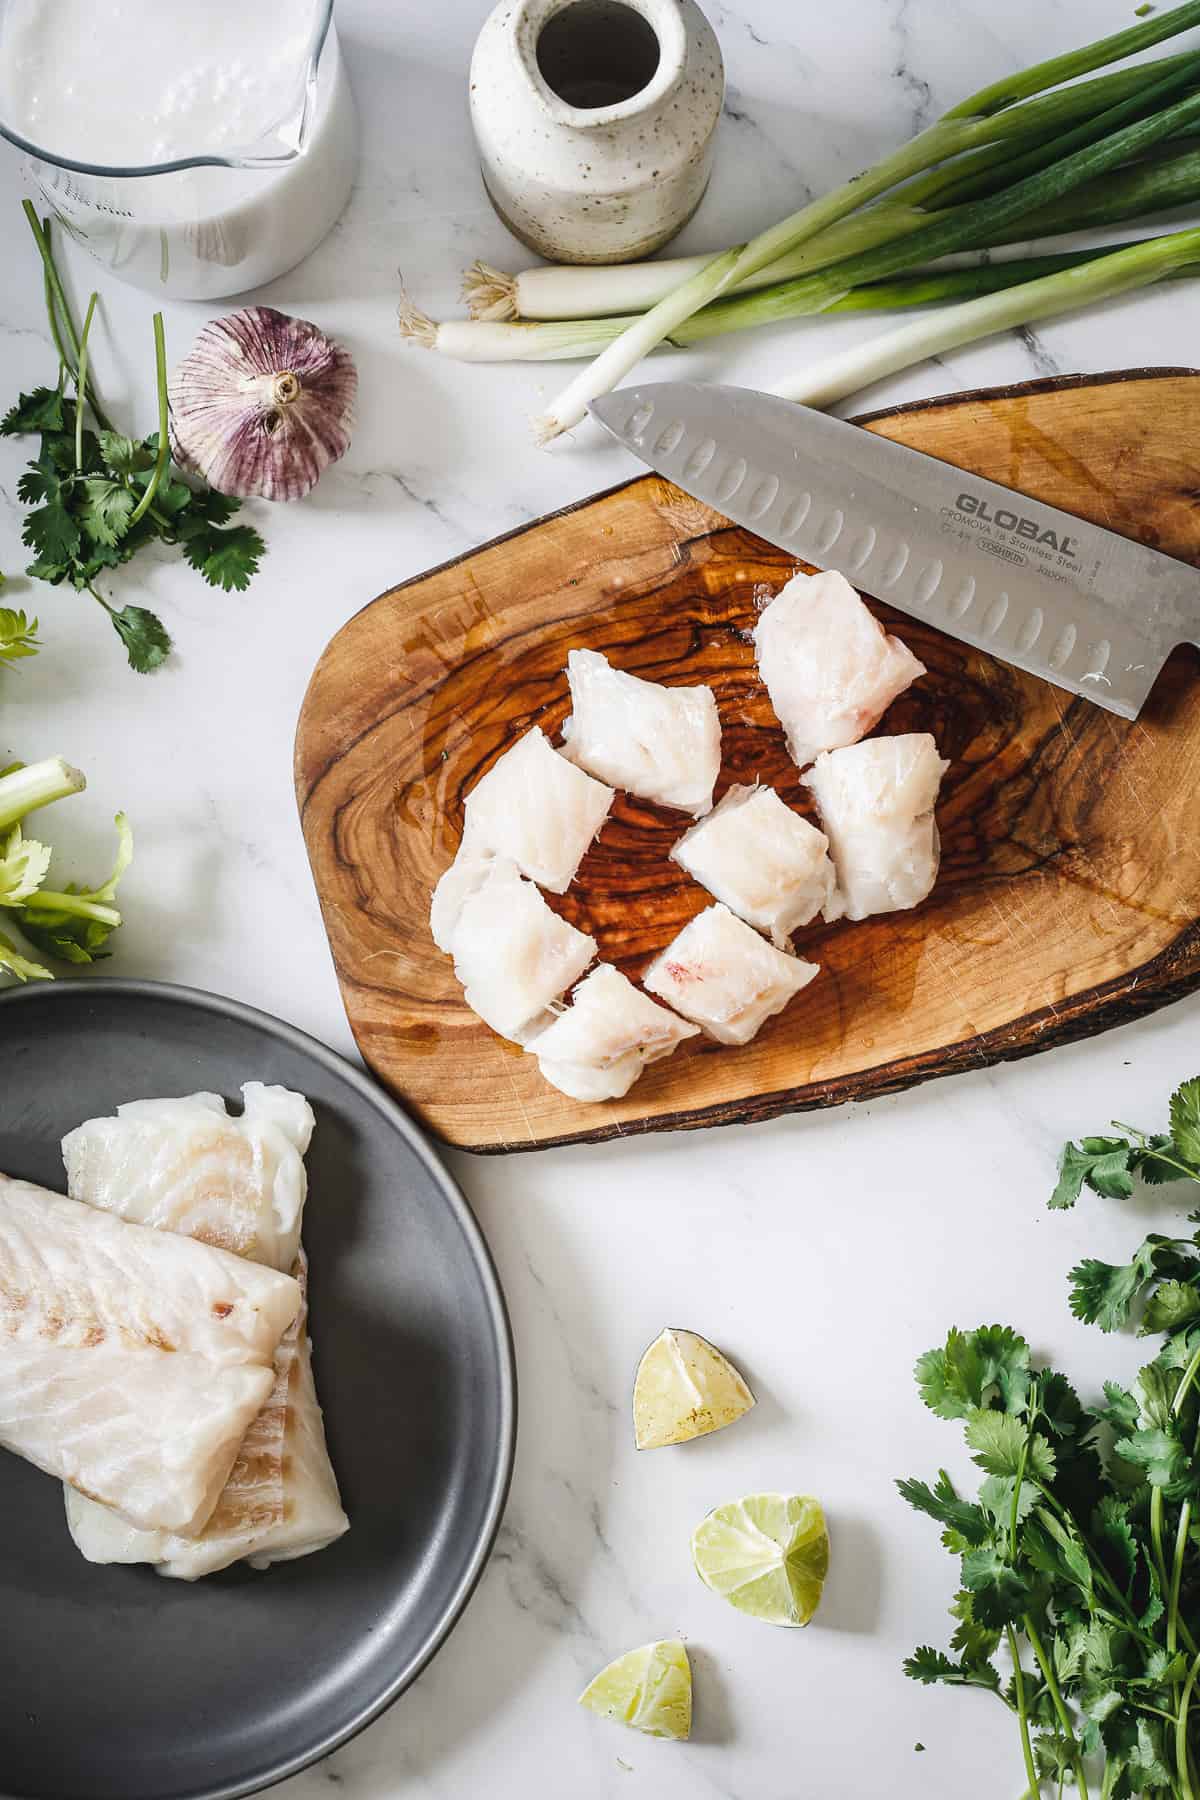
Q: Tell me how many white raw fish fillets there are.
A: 2